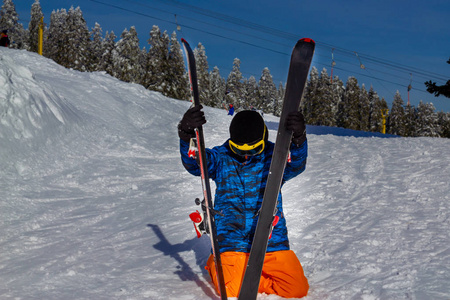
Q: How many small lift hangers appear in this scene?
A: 4